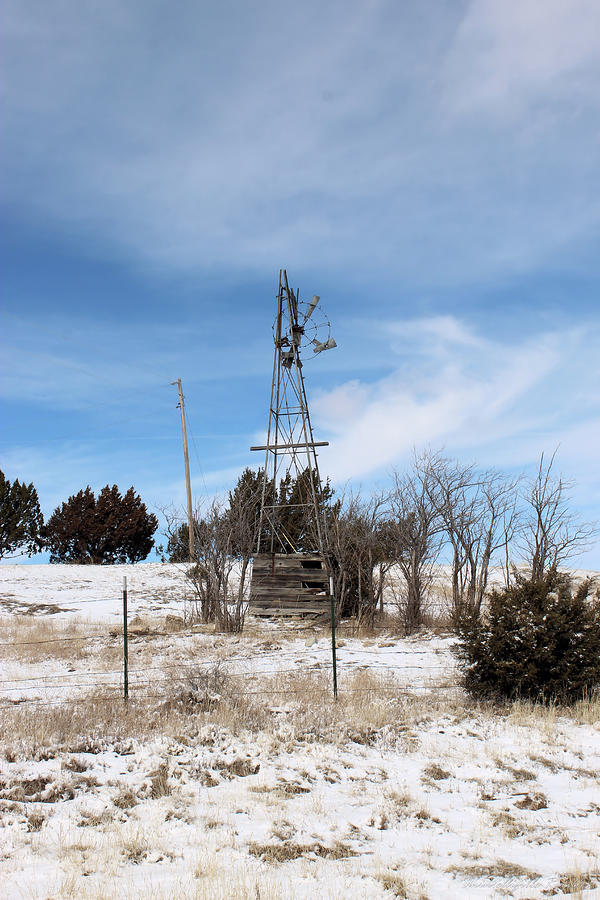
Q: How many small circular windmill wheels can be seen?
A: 1